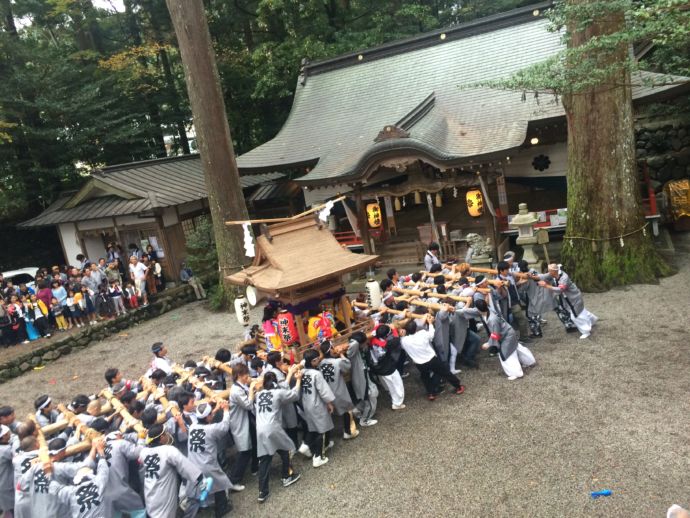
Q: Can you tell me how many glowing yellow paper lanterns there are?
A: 2